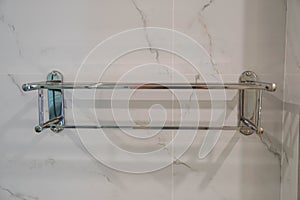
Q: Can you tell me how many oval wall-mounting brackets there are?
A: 2